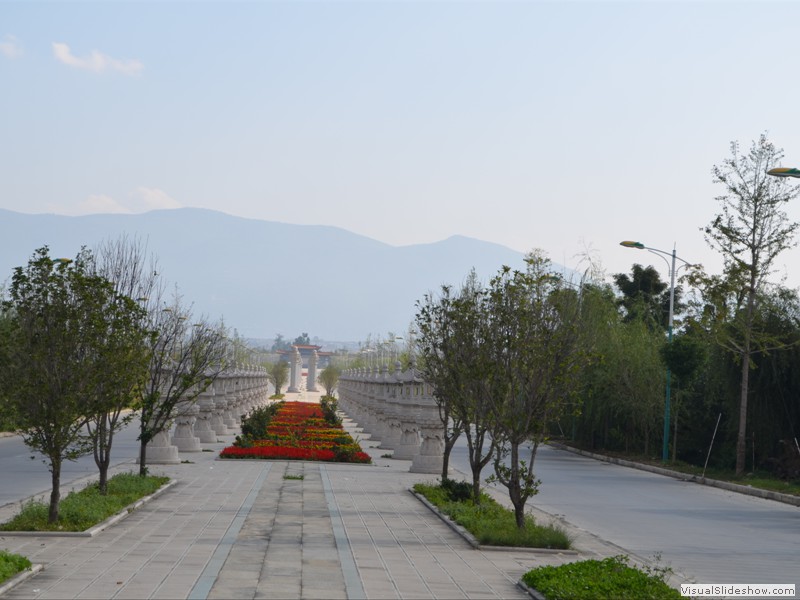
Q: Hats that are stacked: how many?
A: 0